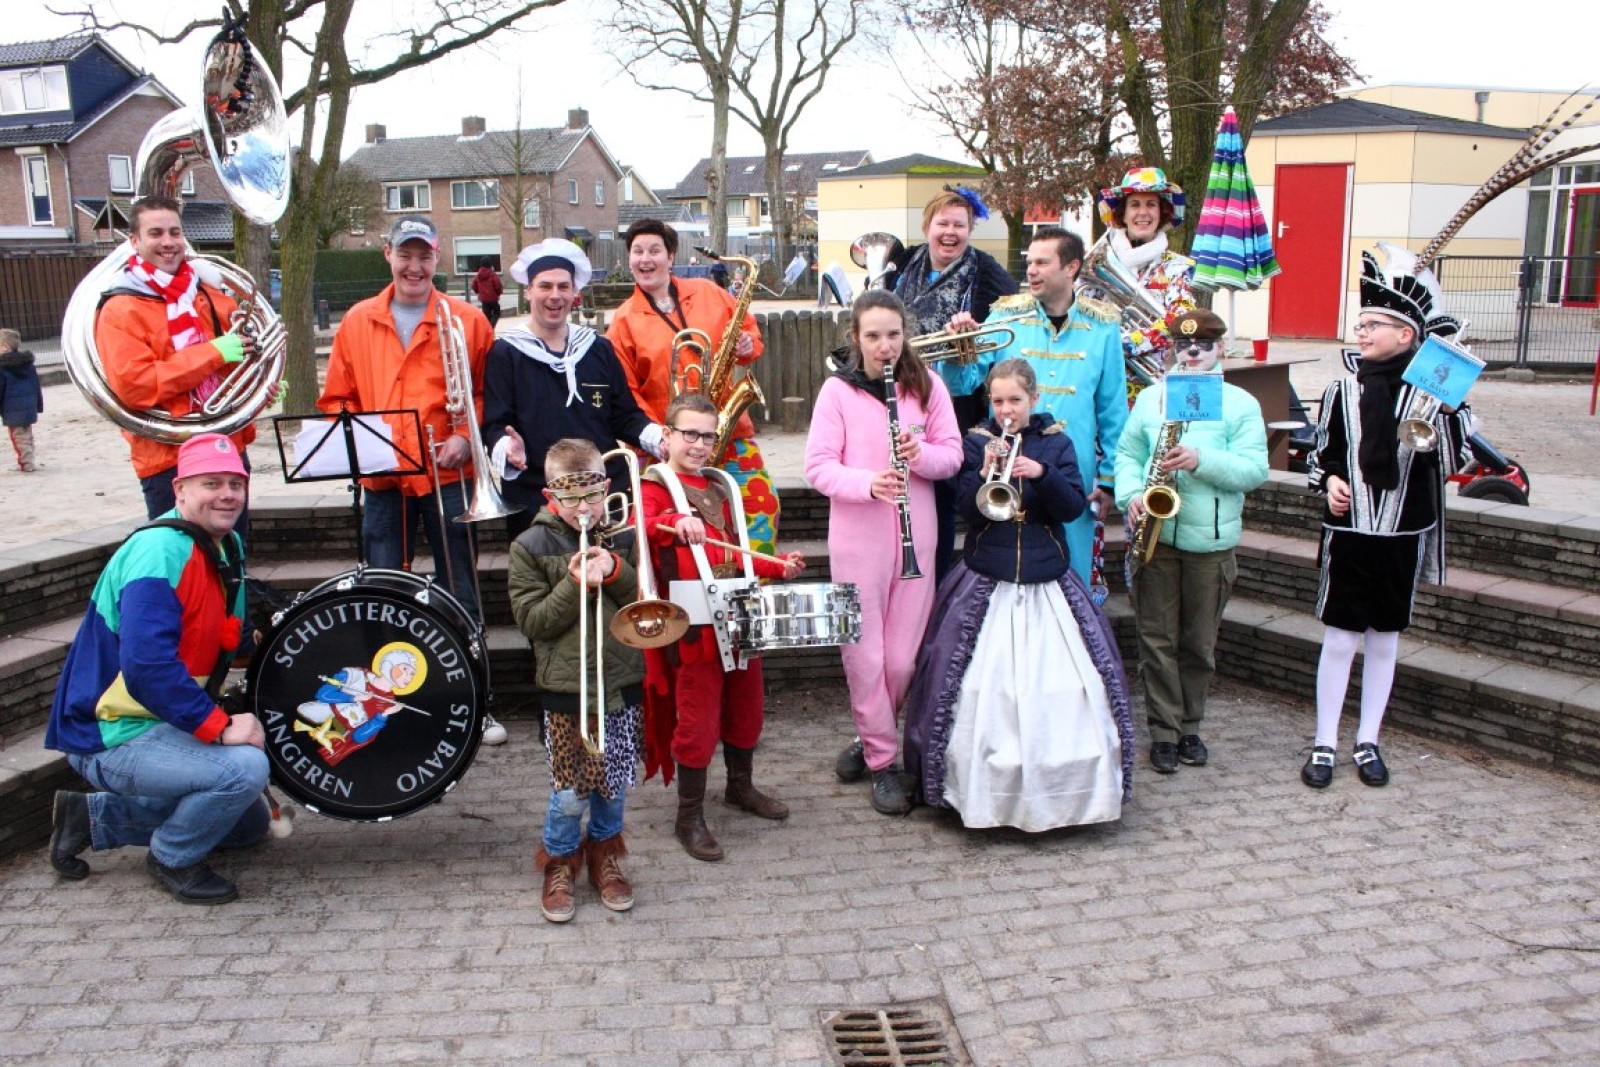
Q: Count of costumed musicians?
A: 14